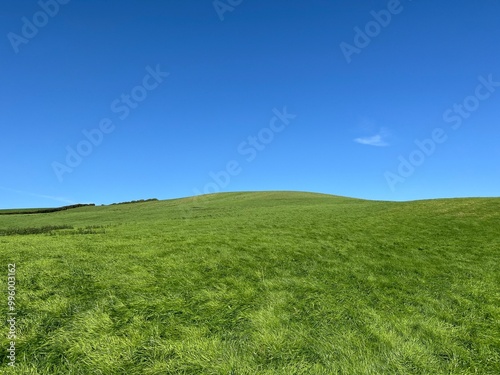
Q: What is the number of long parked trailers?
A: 0